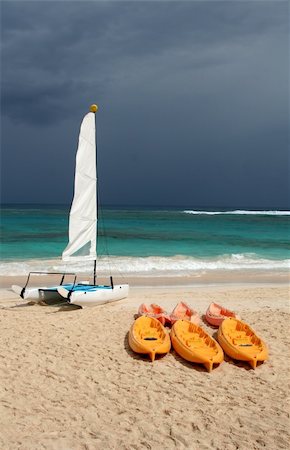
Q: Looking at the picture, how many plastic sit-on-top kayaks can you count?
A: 6